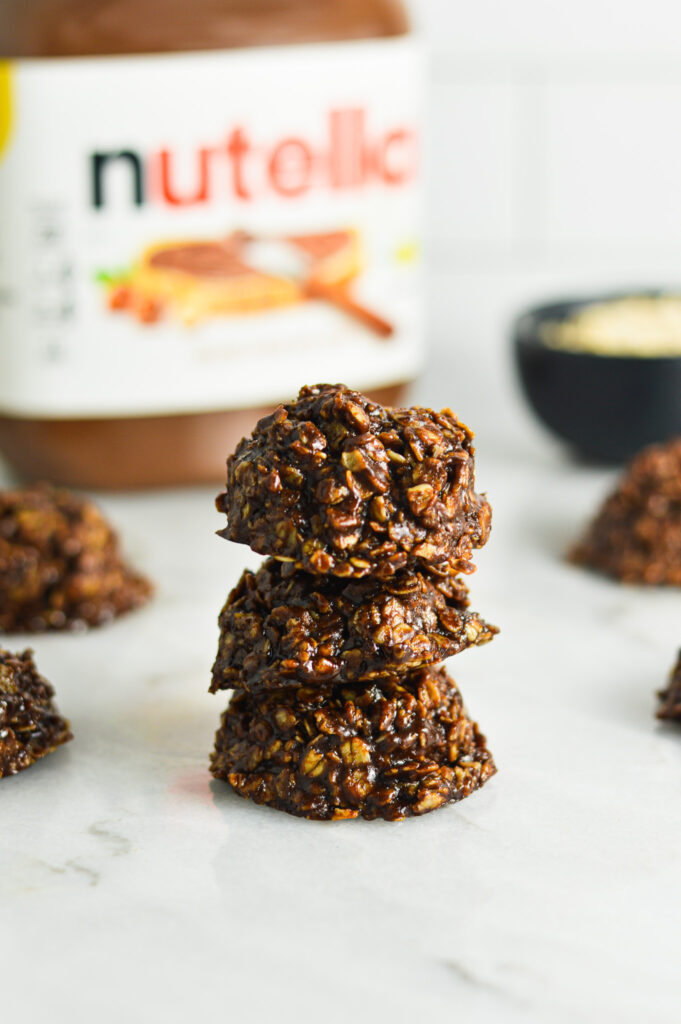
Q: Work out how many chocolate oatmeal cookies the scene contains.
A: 7